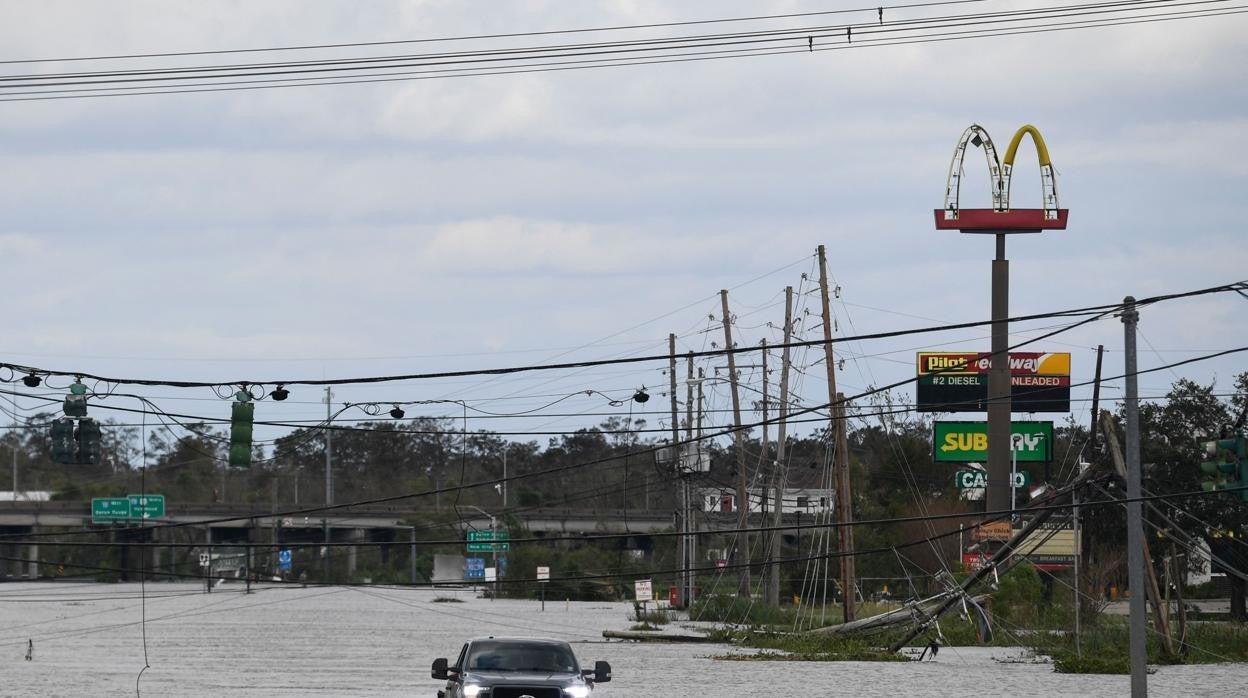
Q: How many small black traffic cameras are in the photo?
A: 4